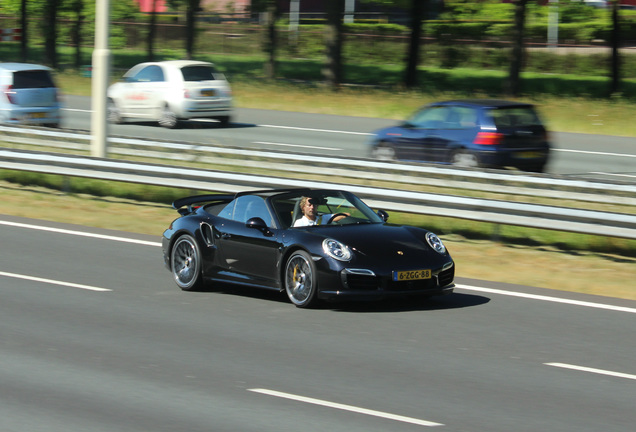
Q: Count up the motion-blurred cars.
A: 3